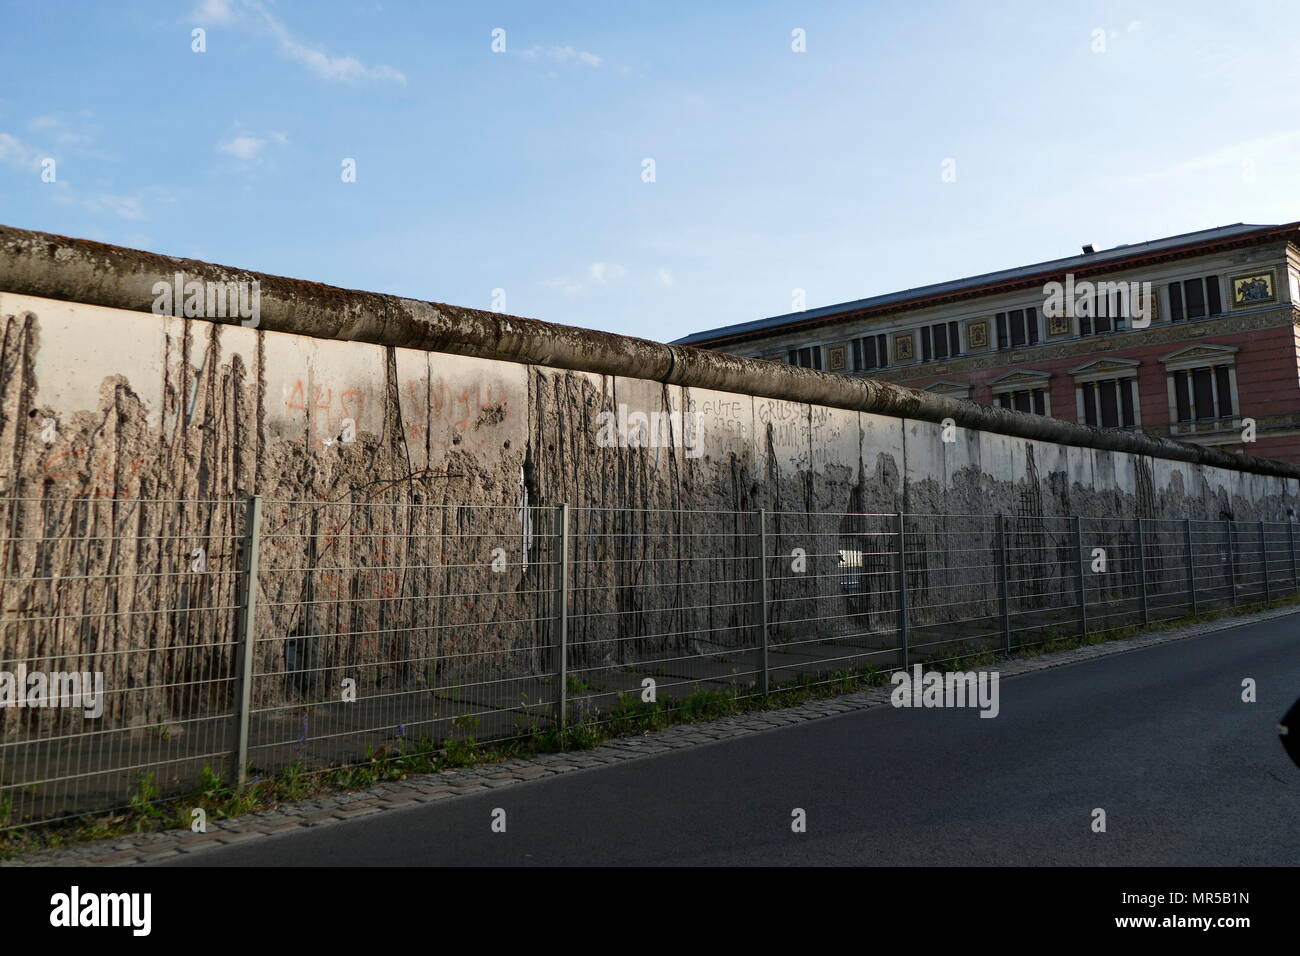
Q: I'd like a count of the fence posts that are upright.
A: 11